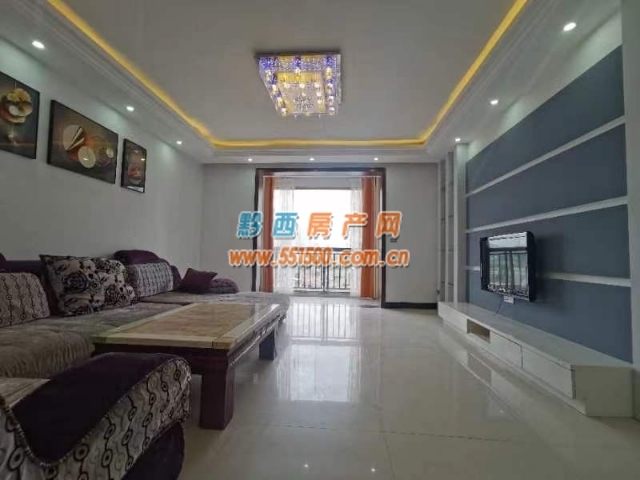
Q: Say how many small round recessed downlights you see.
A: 9